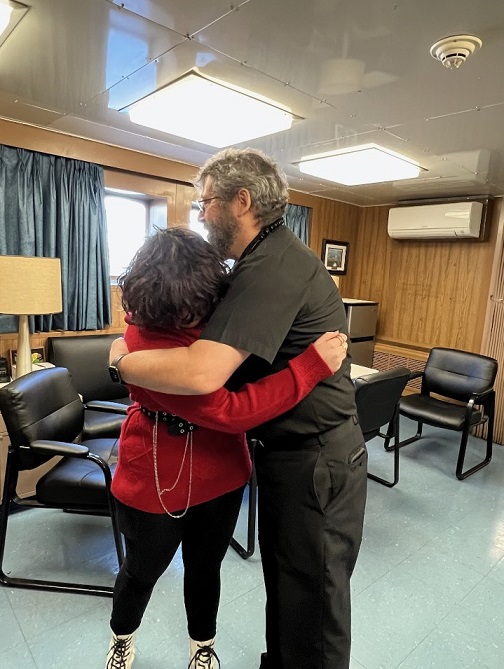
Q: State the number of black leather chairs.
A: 4